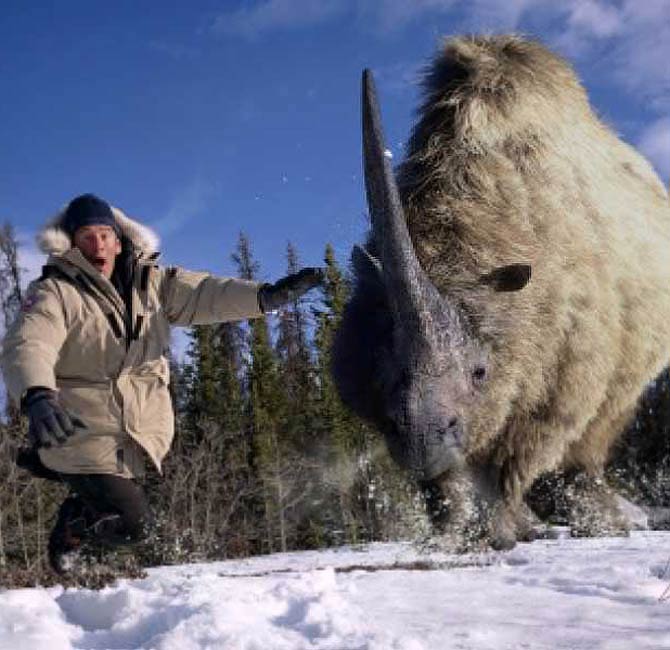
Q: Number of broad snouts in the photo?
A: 1